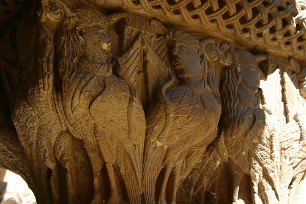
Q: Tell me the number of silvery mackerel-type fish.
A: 0